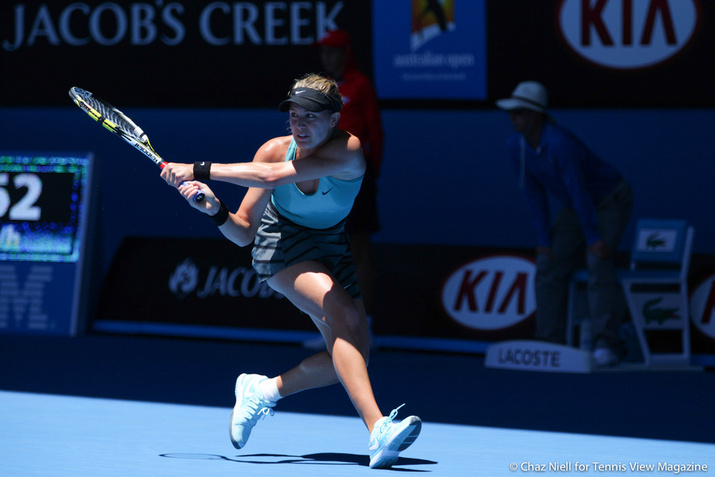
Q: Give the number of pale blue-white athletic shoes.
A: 2